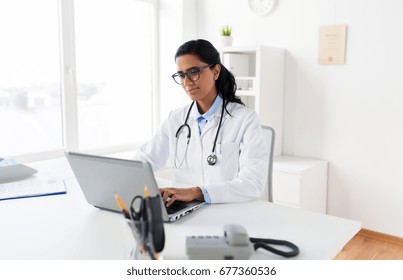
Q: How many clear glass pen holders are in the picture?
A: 1